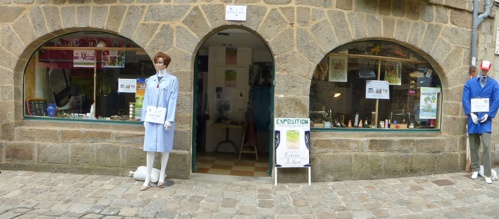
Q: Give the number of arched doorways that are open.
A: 1